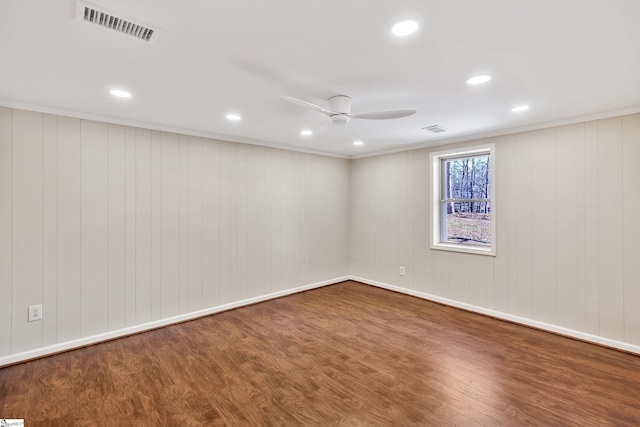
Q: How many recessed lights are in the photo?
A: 7